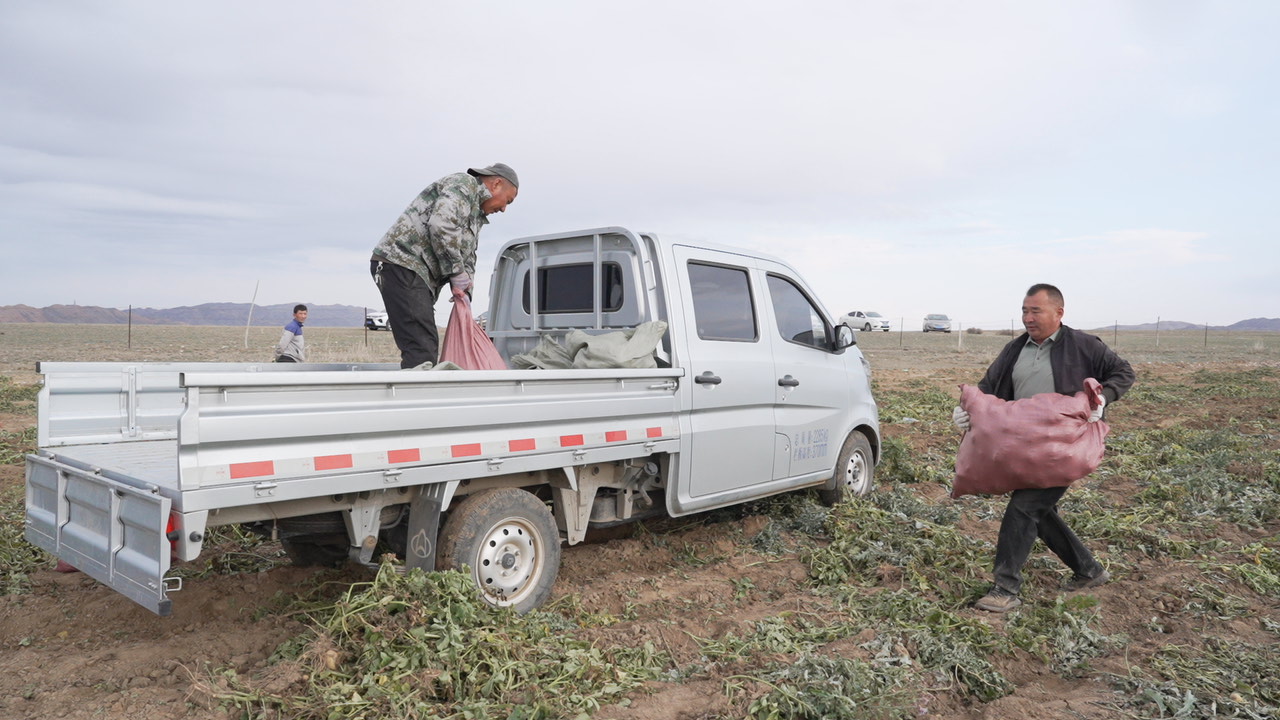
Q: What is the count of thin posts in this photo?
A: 9